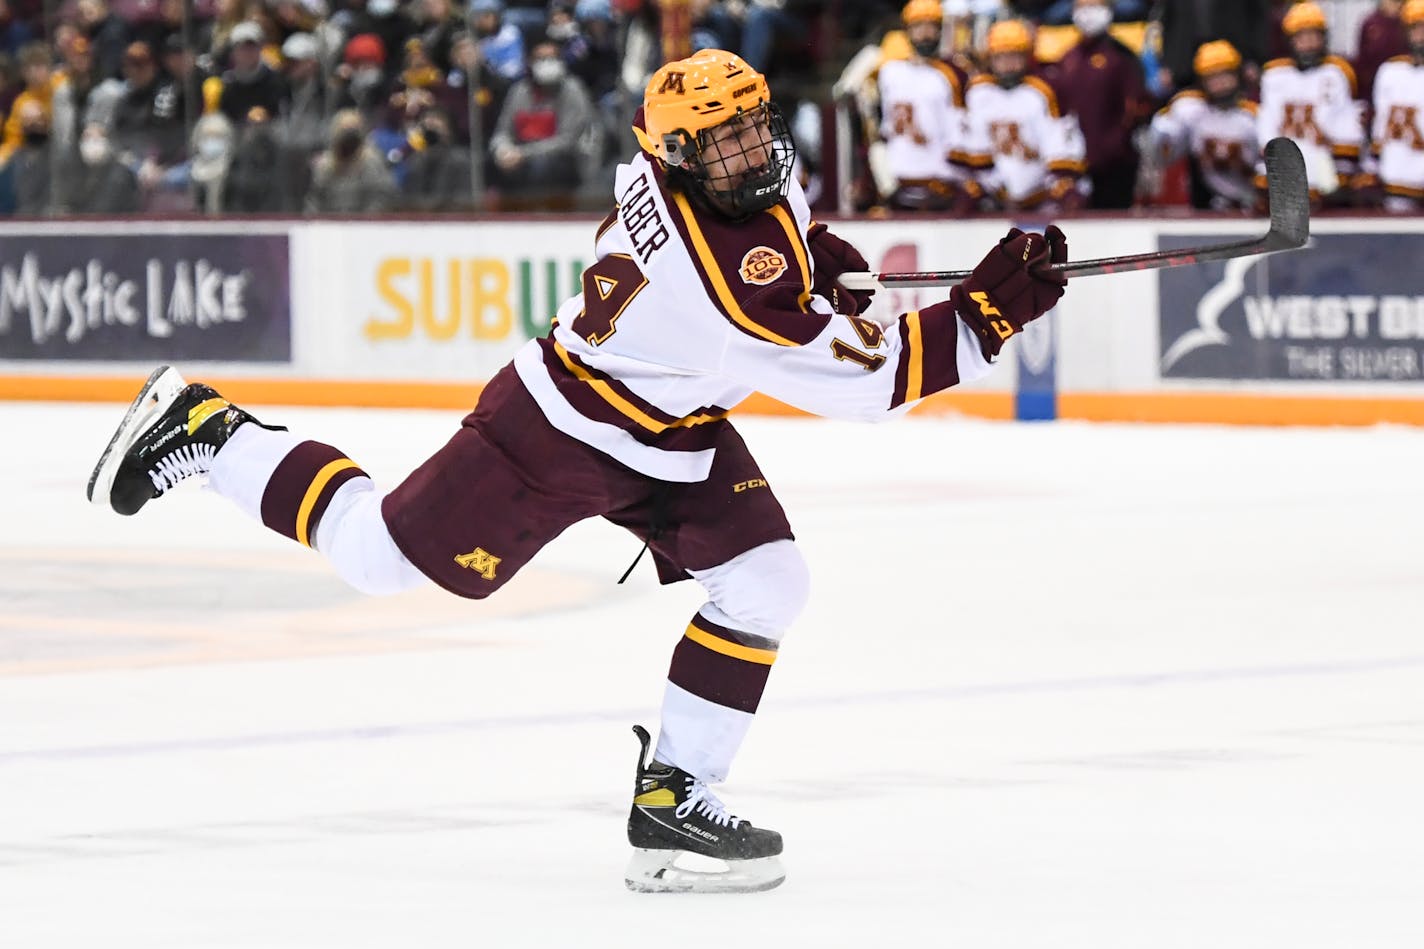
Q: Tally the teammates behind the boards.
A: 5